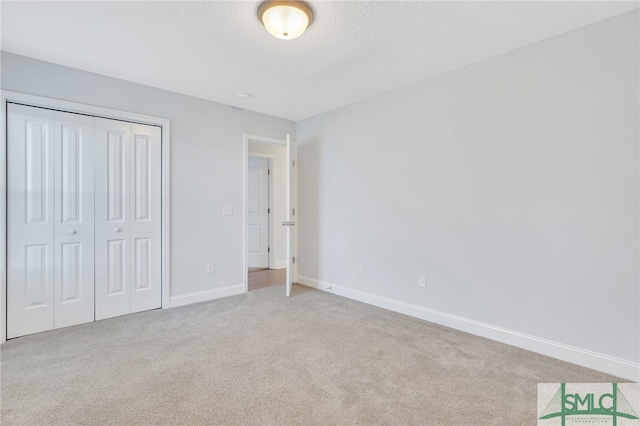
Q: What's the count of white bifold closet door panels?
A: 4